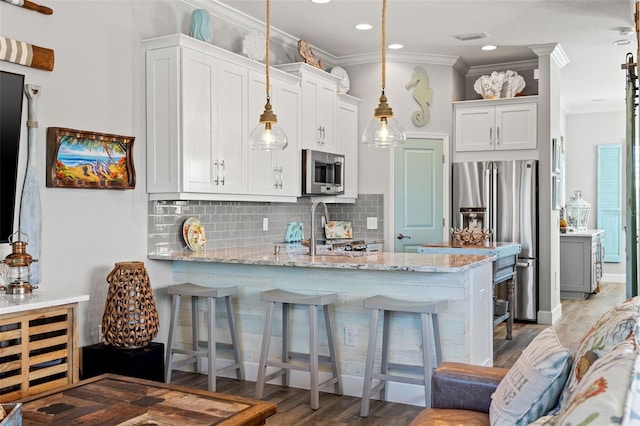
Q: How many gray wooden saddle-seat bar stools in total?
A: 3